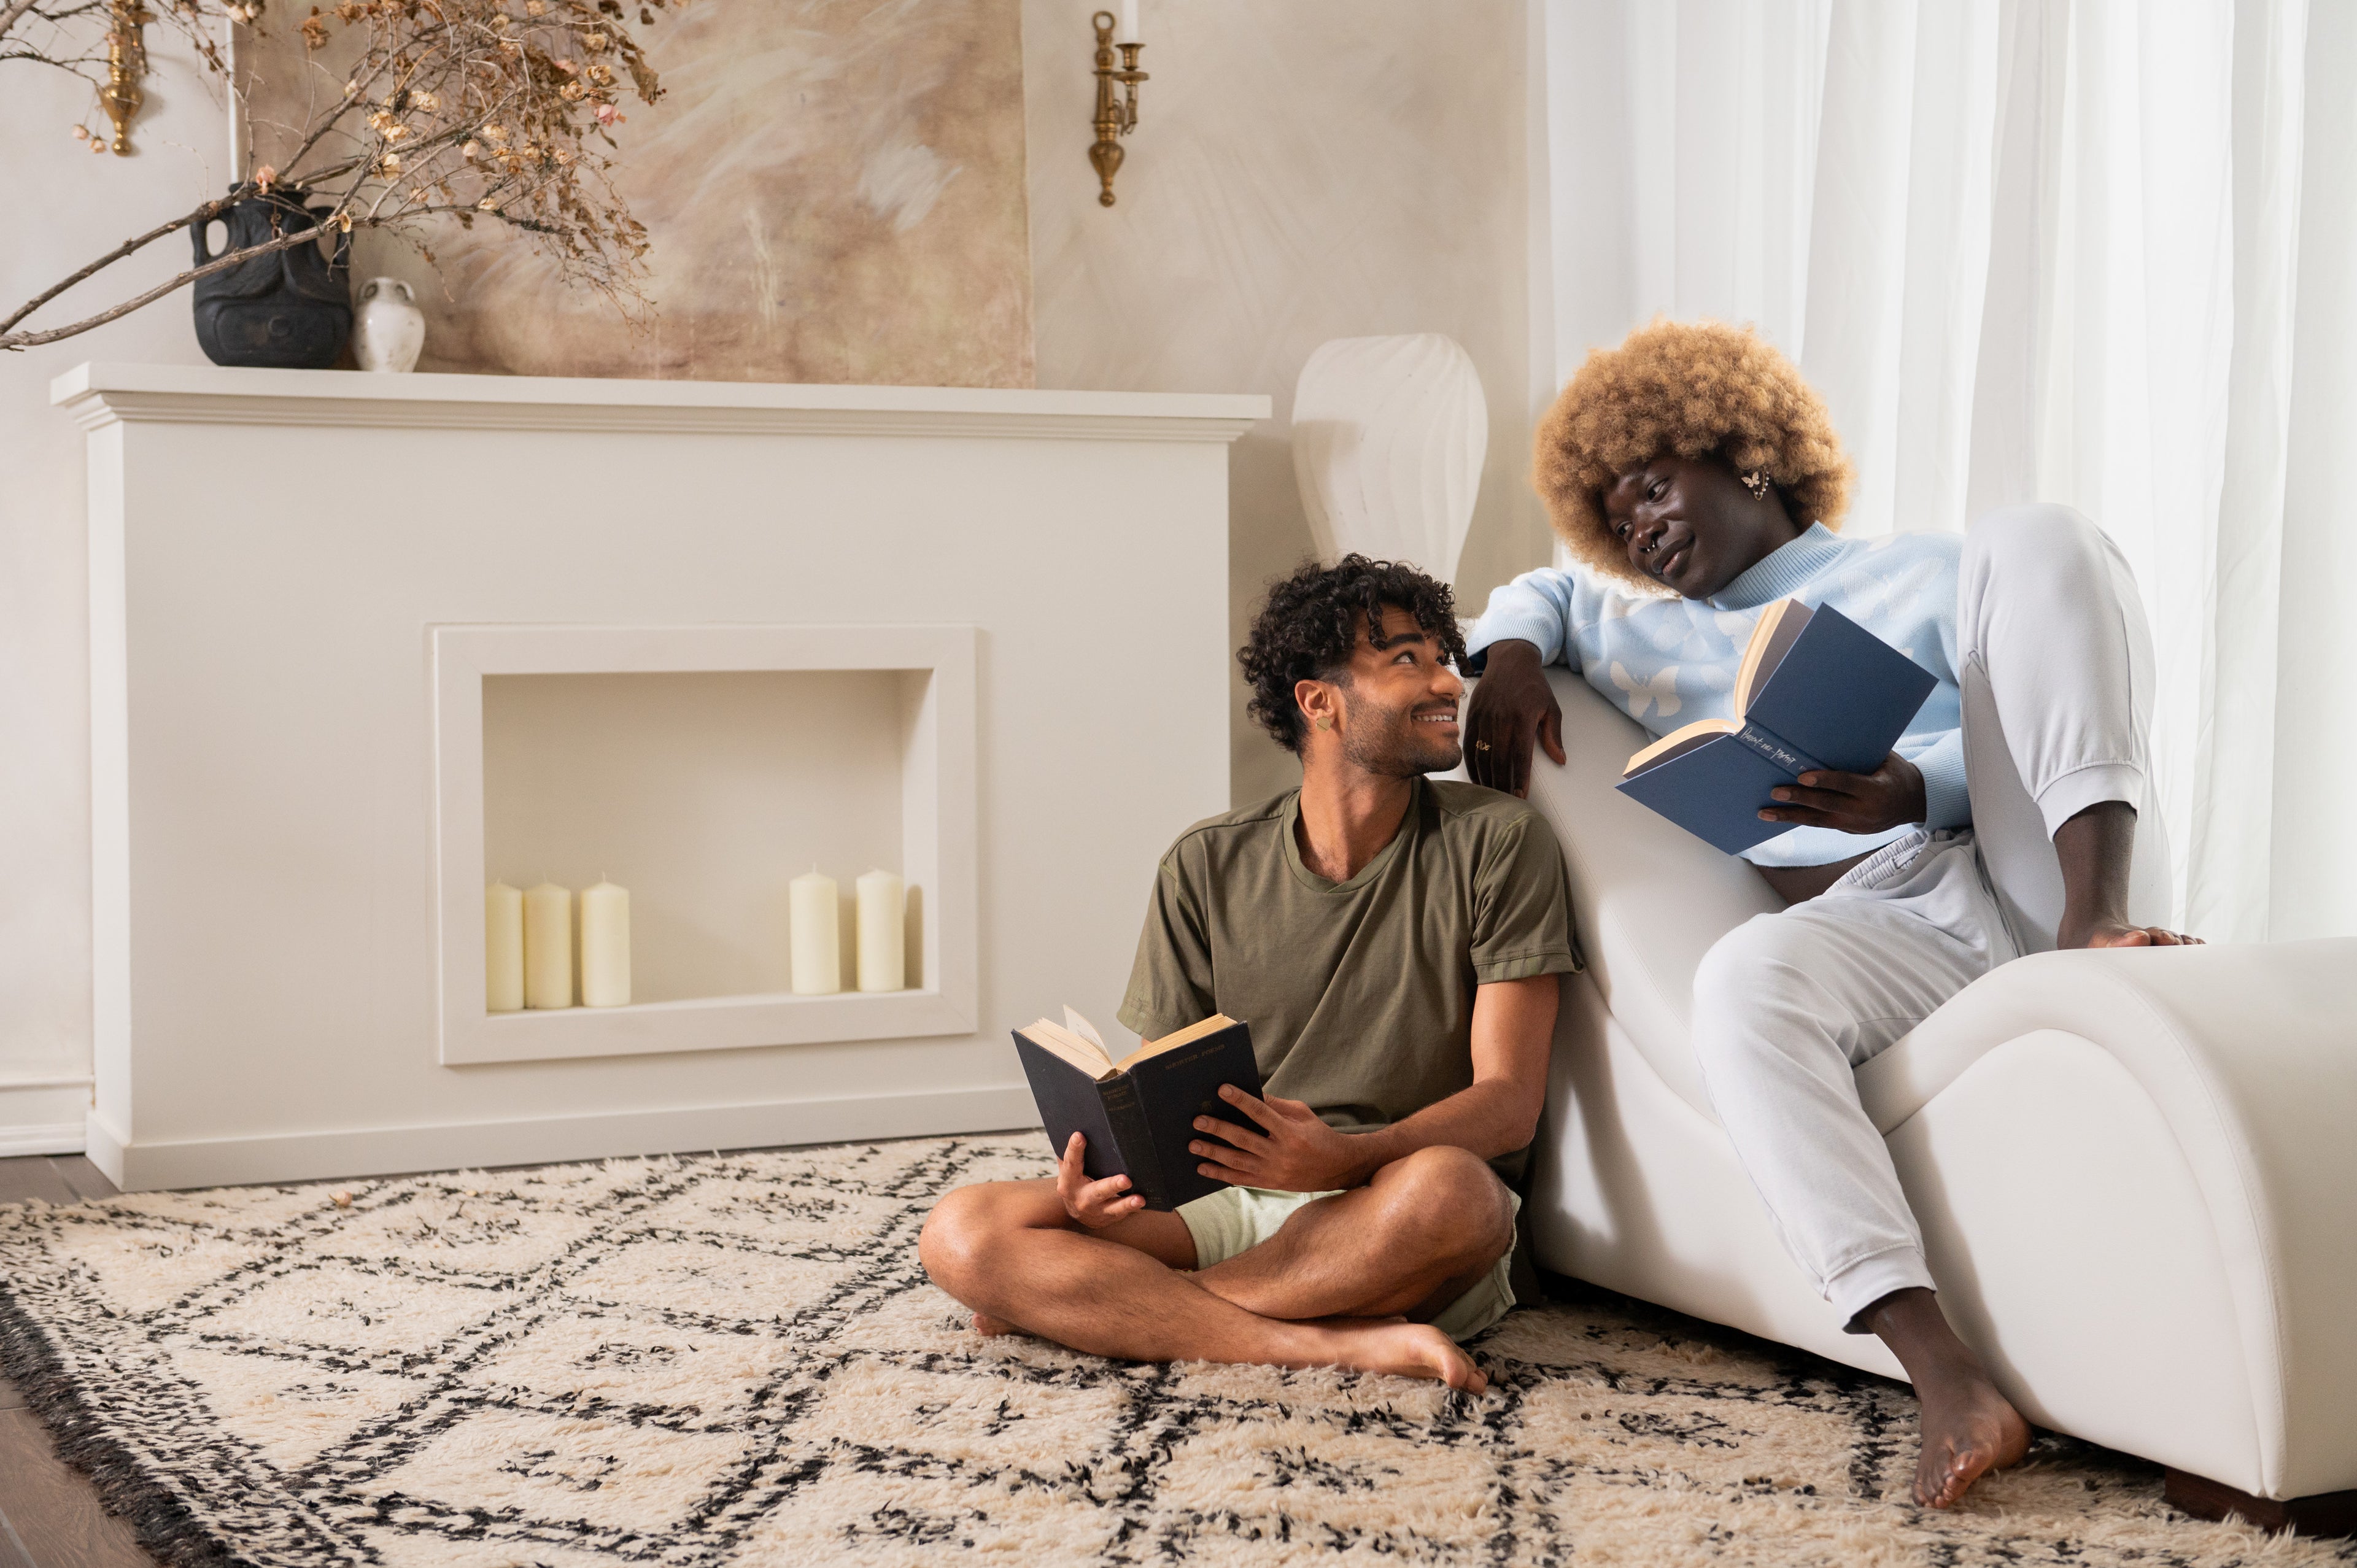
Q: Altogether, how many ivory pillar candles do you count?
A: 5